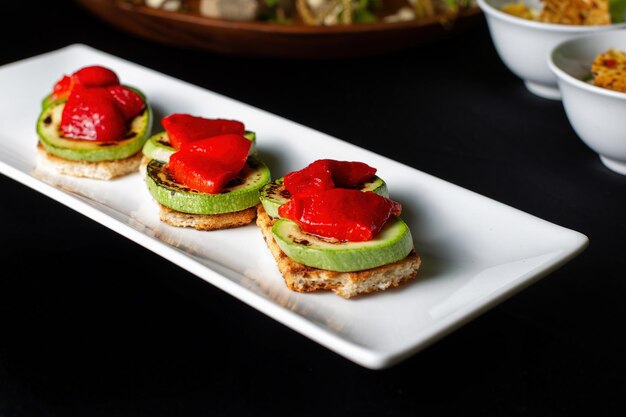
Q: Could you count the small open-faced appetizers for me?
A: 3